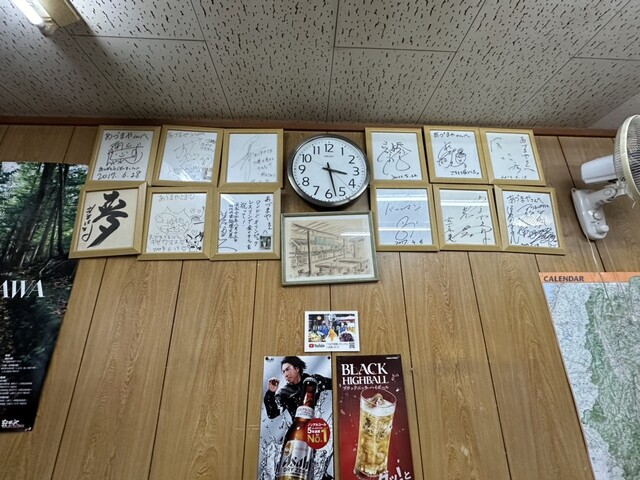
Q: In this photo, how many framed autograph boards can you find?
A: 12